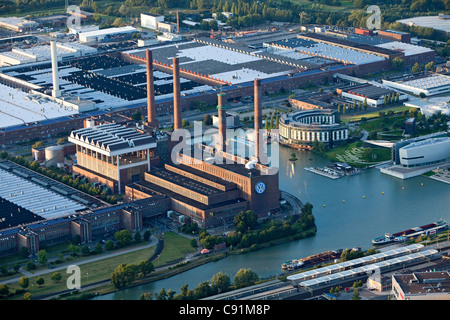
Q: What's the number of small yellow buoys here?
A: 6